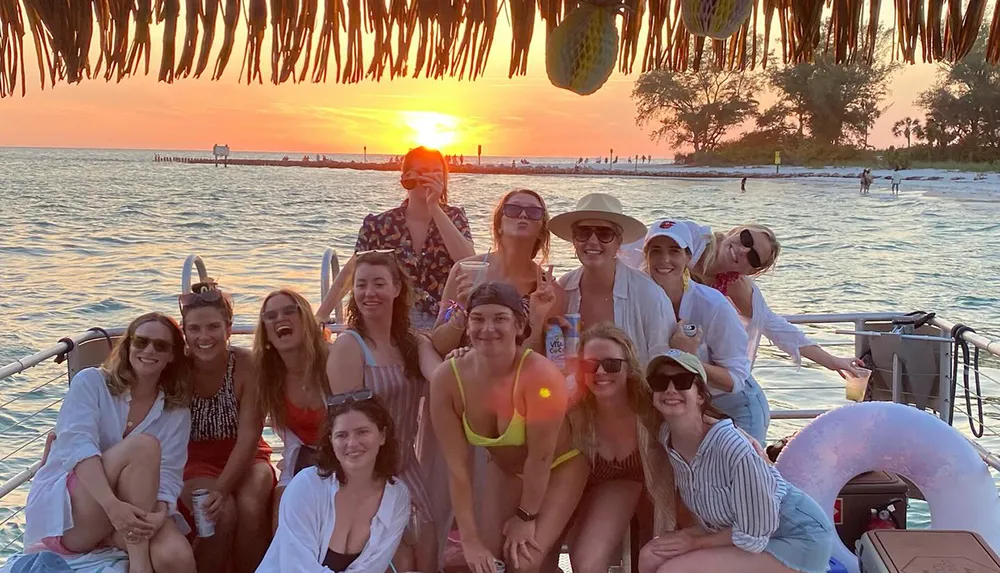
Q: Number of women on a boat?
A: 13